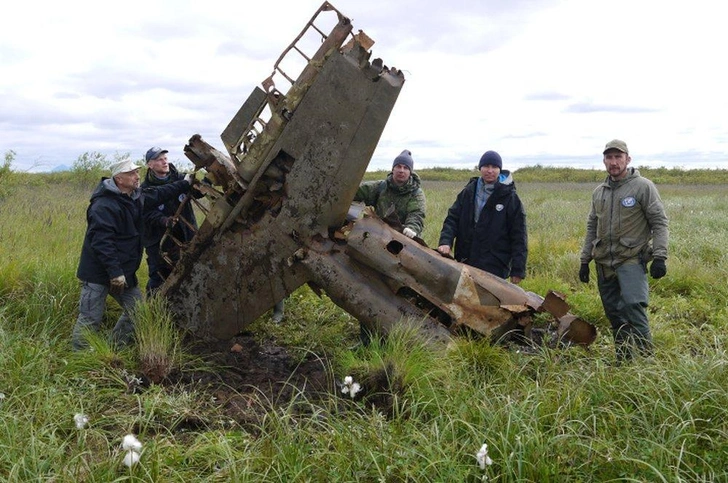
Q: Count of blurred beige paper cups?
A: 0